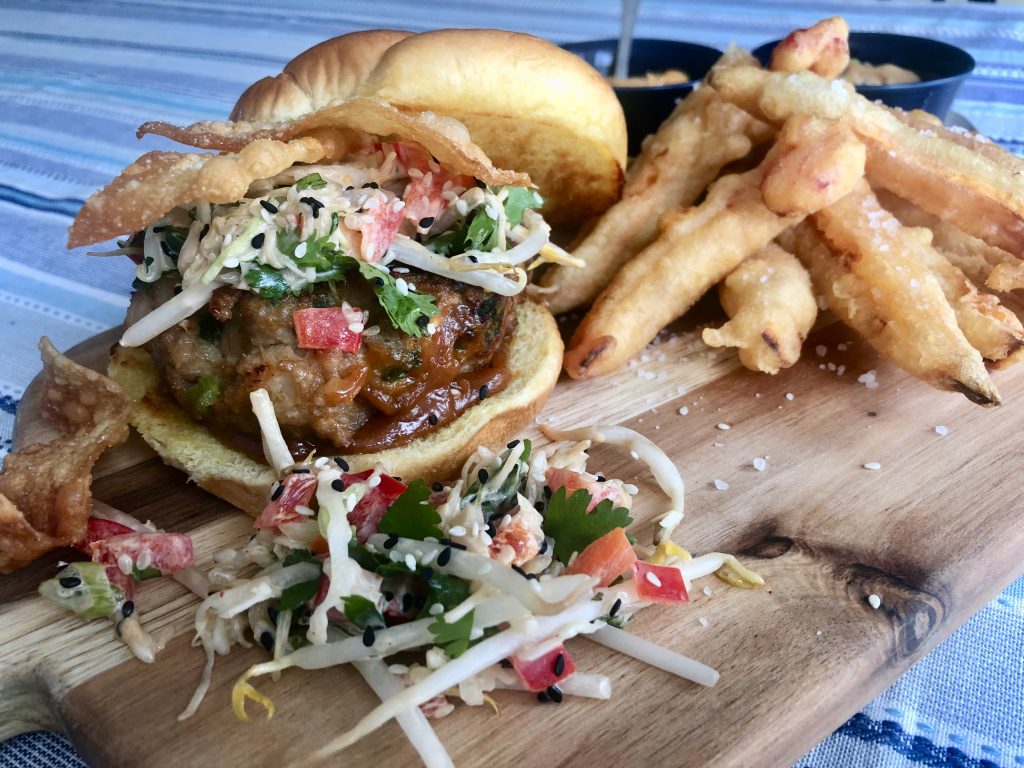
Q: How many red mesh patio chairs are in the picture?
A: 0